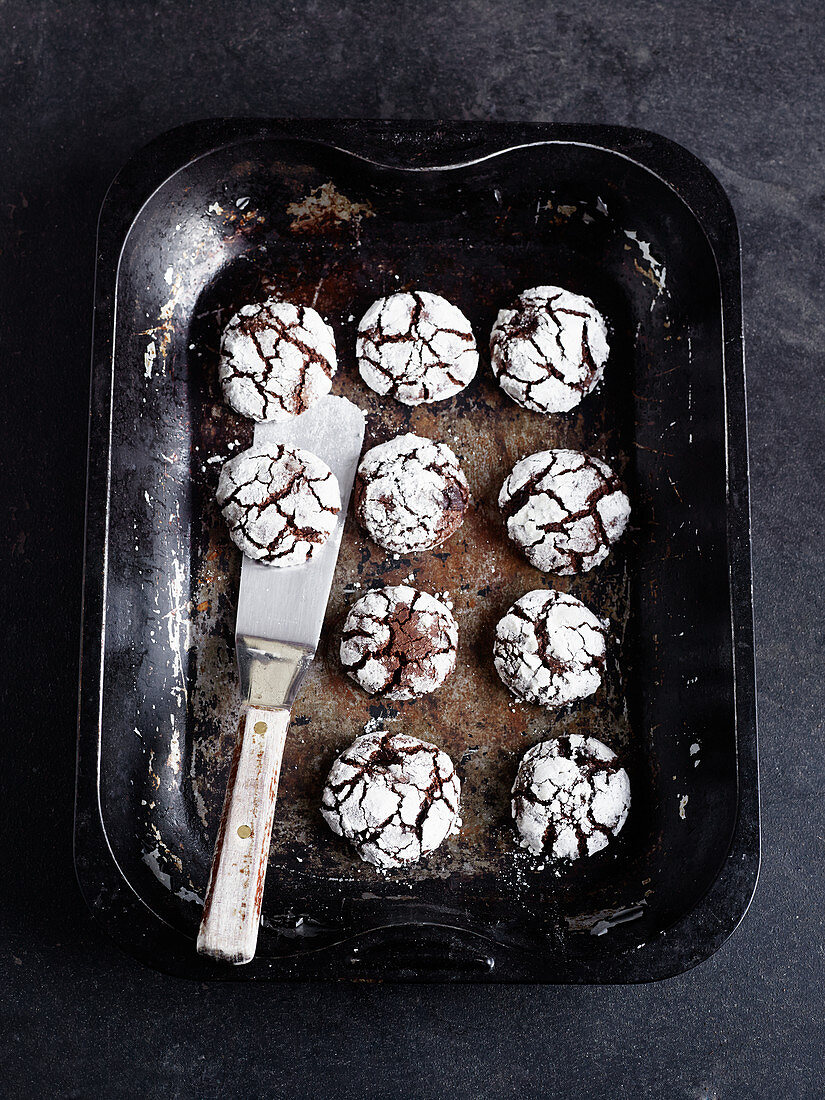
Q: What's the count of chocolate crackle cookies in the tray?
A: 10